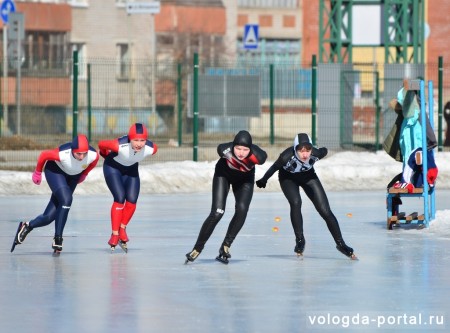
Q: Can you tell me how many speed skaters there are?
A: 4